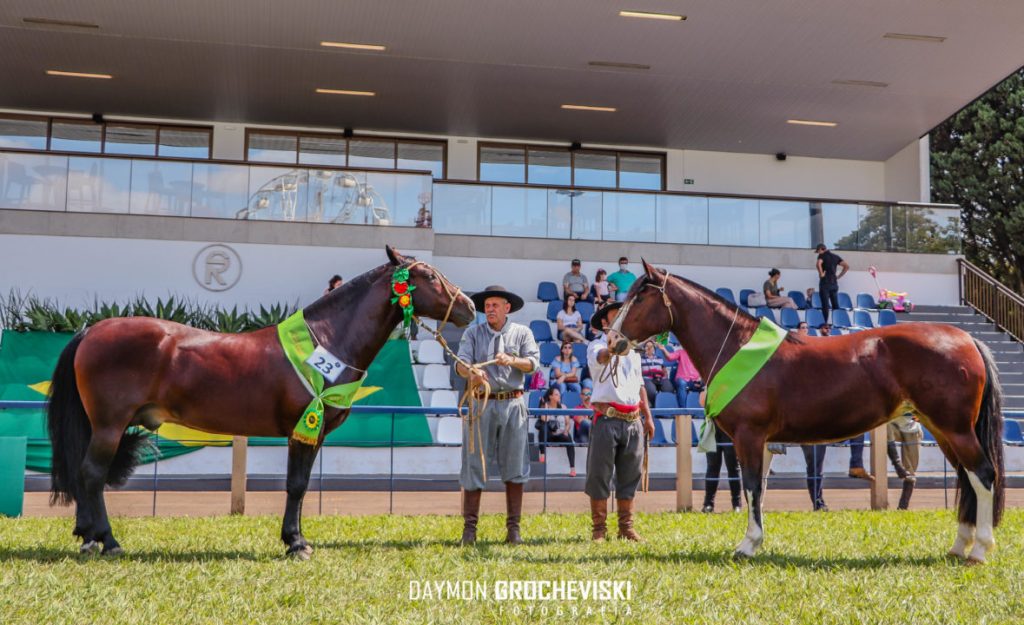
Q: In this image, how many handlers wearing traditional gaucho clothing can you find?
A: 2